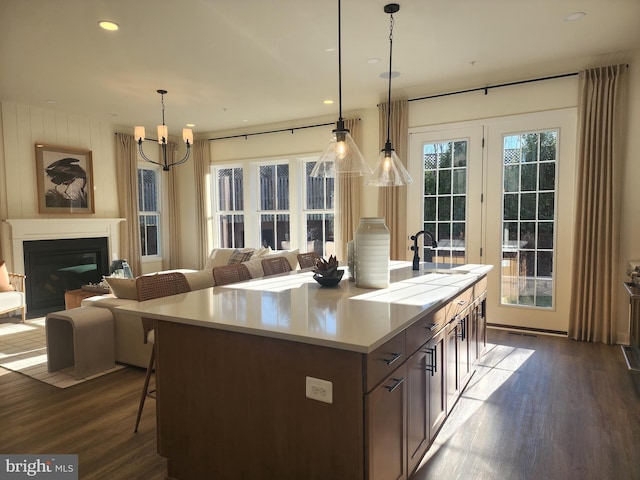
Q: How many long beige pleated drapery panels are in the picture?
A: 6